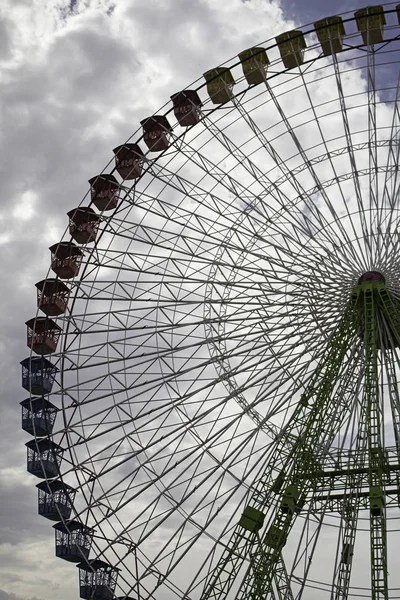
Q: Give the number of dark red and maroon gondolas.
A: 8